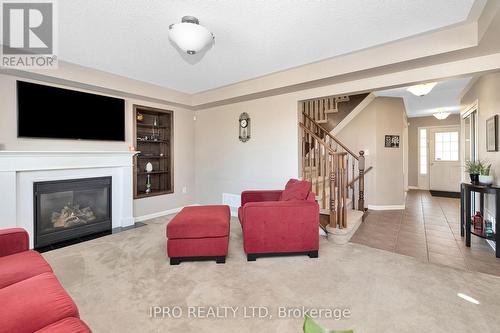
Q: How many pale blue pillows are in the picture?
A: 0